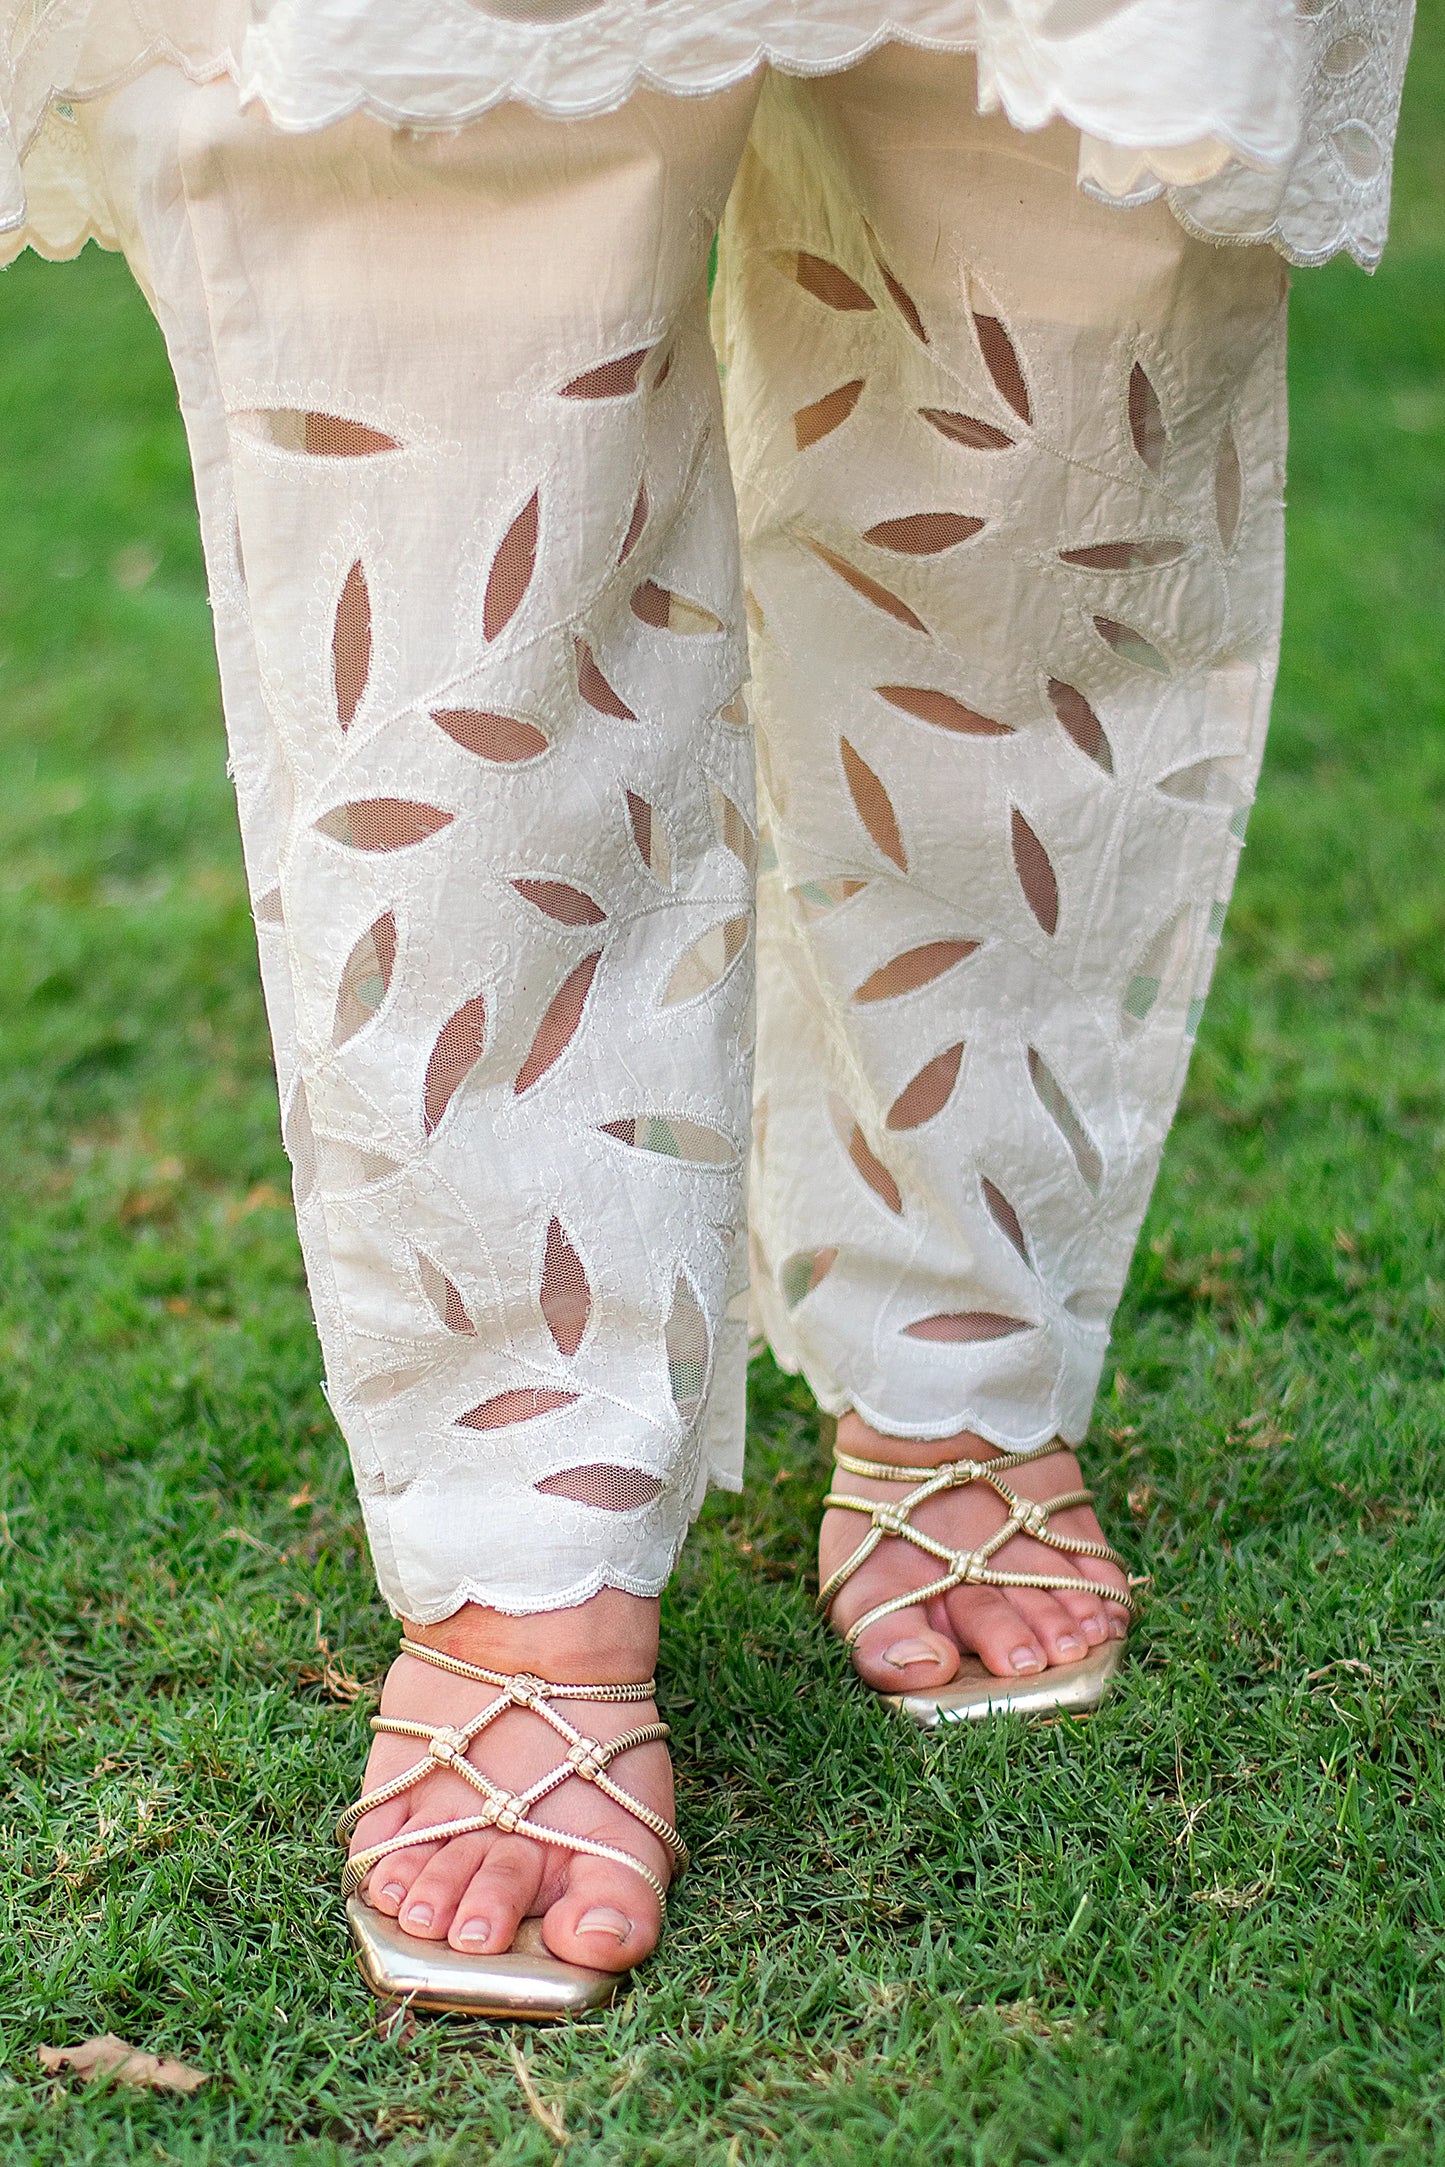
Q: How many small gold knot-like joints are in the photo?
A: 8